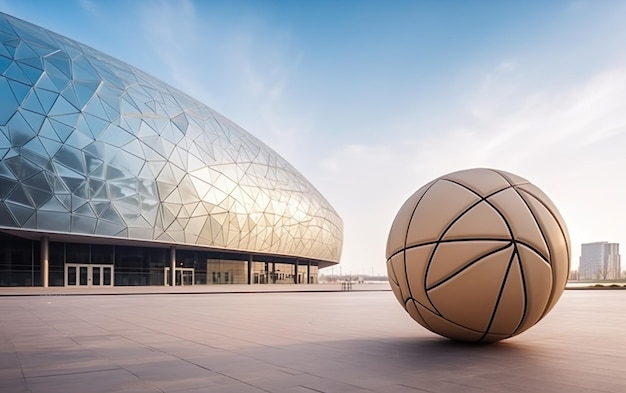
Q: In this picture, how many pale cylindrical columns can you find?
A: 2